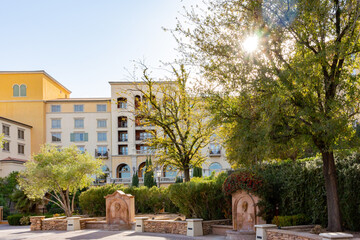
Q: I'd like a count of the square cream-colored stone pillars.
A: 5